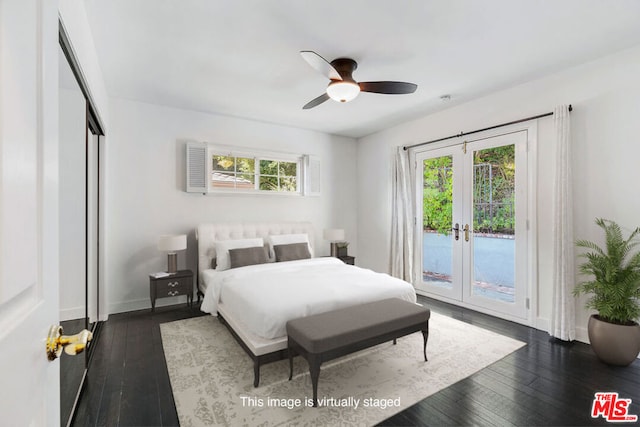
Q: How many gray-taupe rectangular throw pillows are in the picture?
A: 2